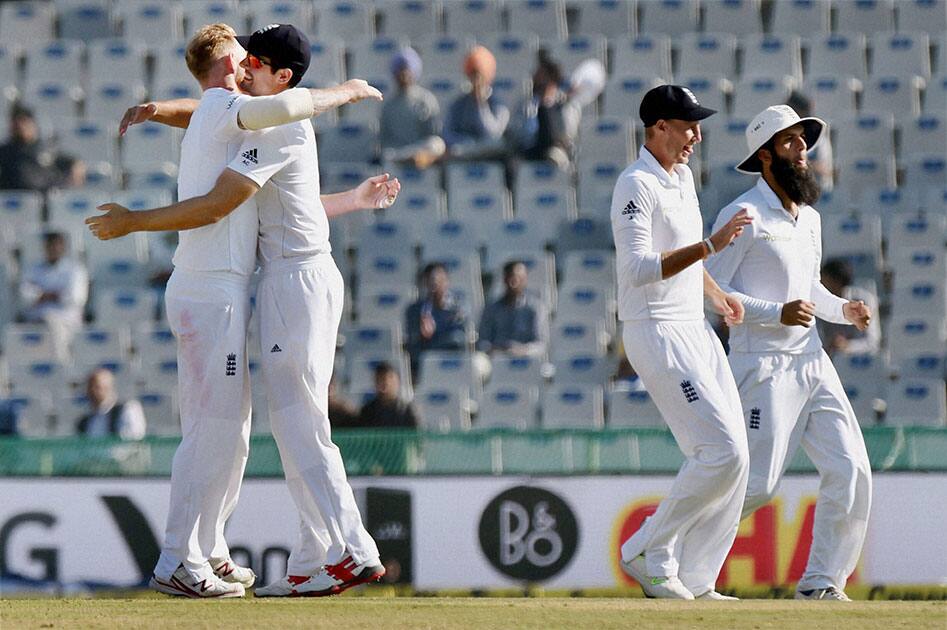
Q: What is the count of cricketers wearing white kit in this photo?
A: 4